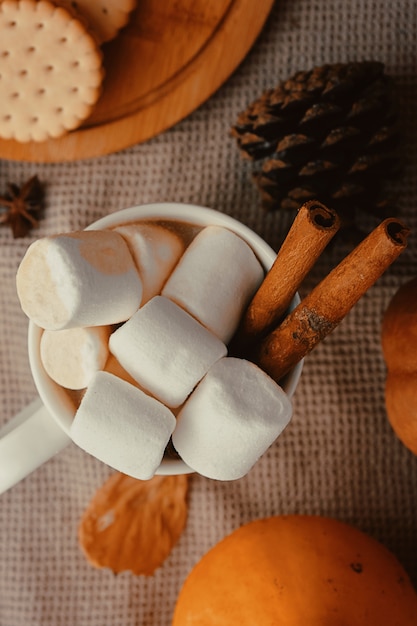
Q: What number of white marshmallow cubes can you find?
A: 7